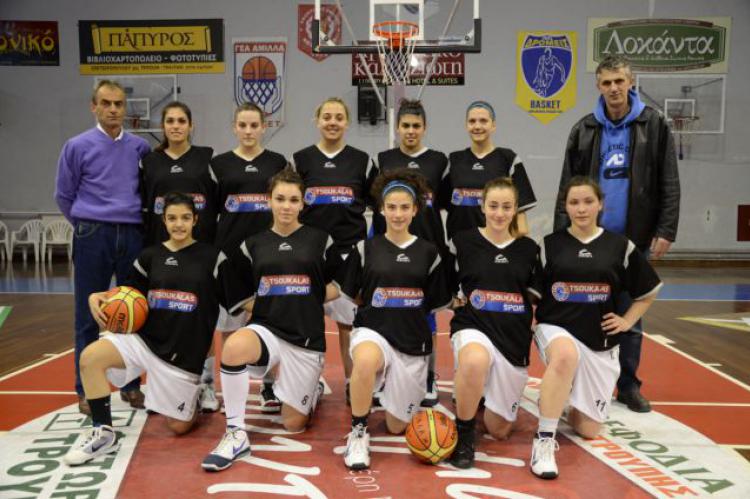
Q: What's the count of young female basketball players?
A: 10